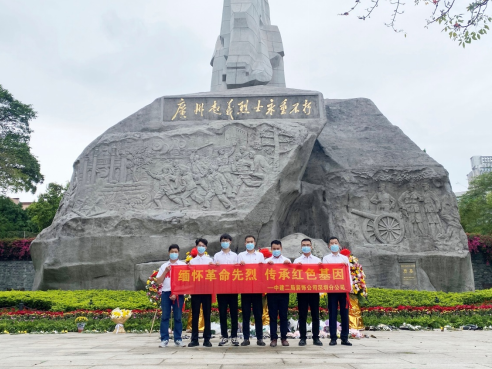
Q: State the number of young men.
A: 7